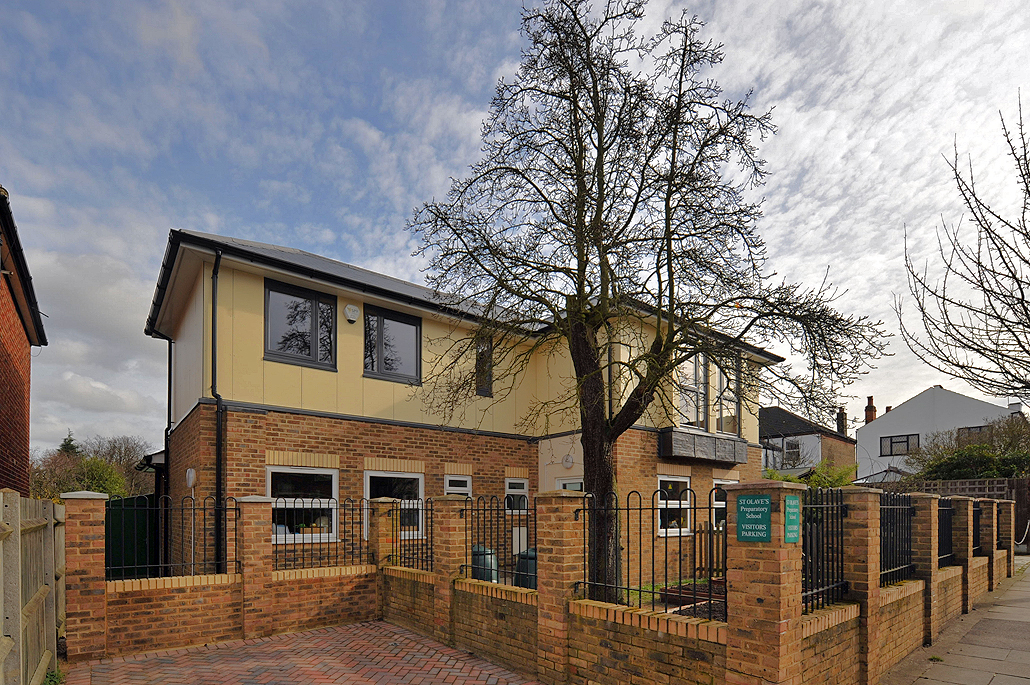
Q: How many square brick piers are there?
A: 11